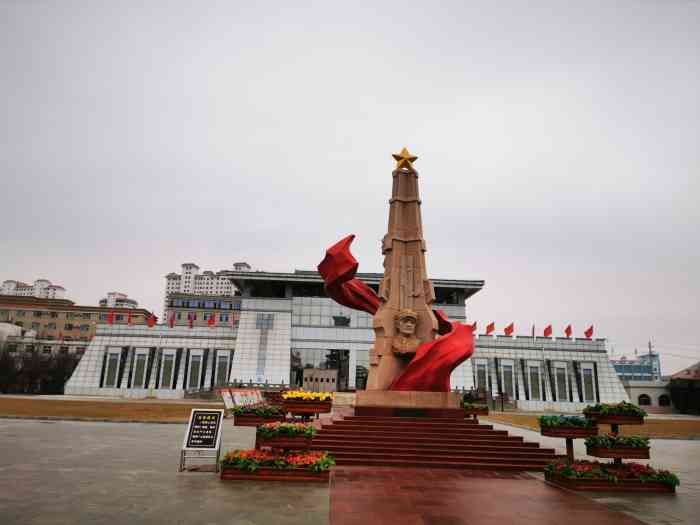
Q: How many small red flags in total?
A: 13